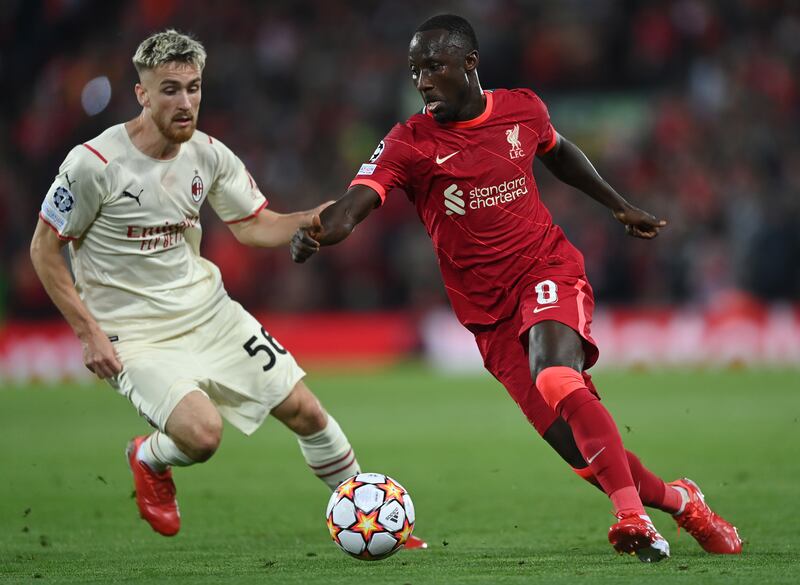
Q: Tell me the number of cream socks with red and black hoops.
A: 2